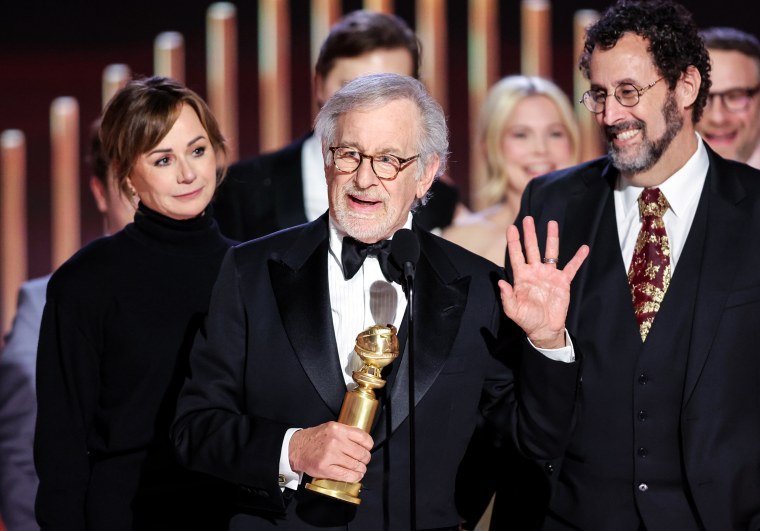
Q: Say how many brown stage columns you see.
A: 12